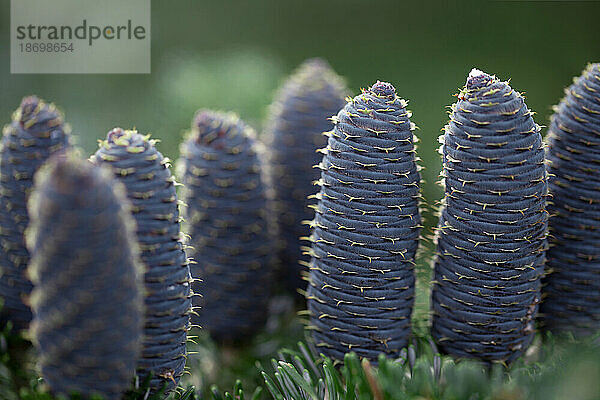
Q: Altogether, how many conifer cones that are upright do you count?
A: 8